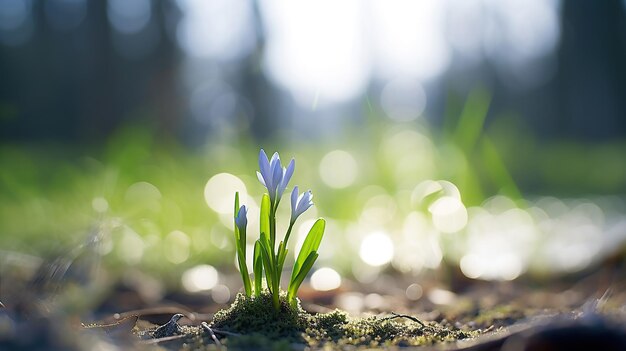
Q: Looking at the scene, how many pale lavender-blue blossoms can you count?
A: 3